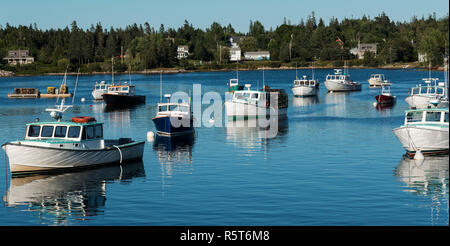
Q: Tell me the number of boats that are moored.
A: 12